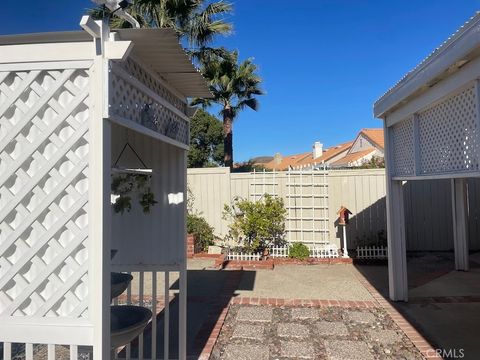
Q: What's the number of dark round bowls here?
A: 2